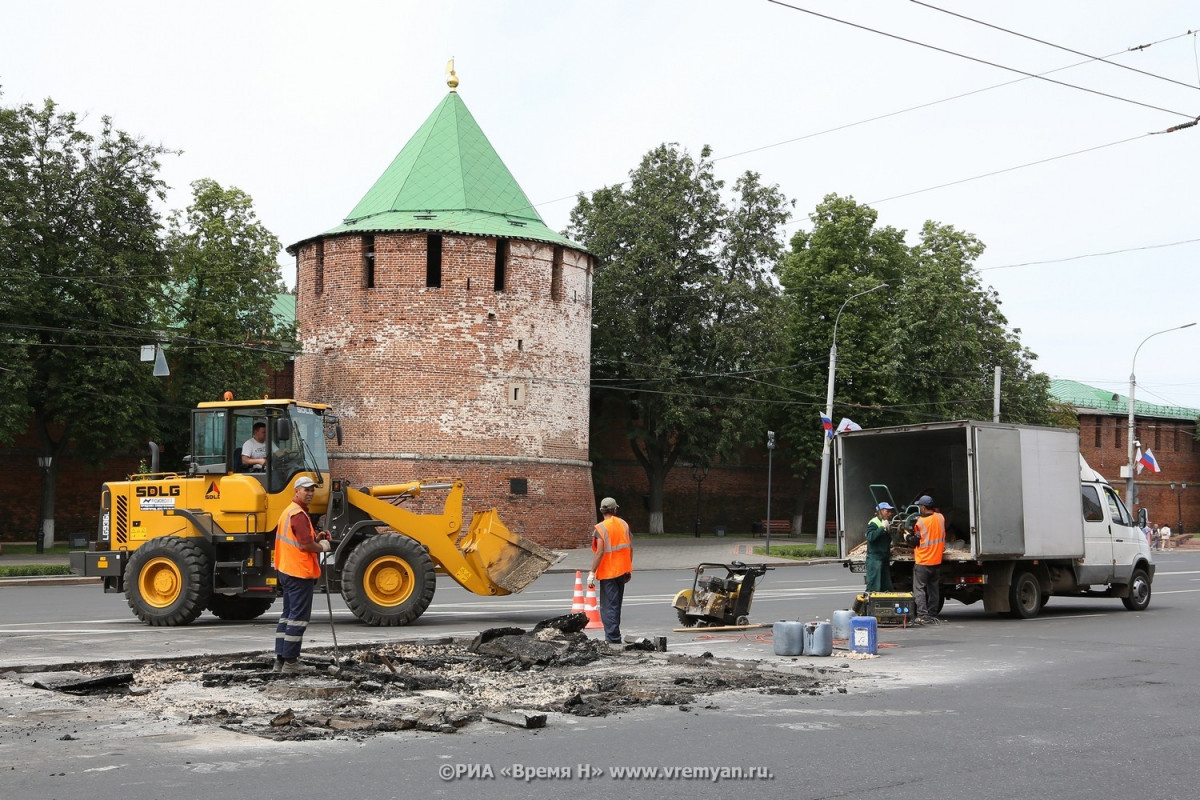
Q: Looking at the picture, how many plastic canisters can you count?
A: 4